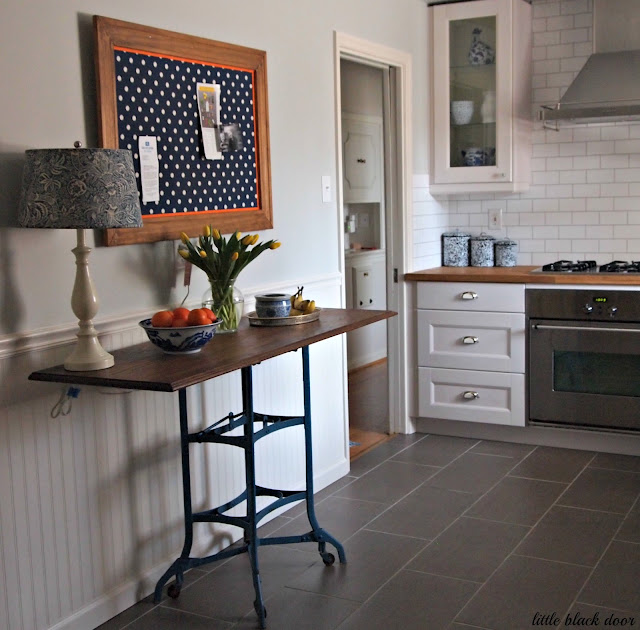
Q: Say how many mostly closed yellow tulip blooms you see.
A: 10